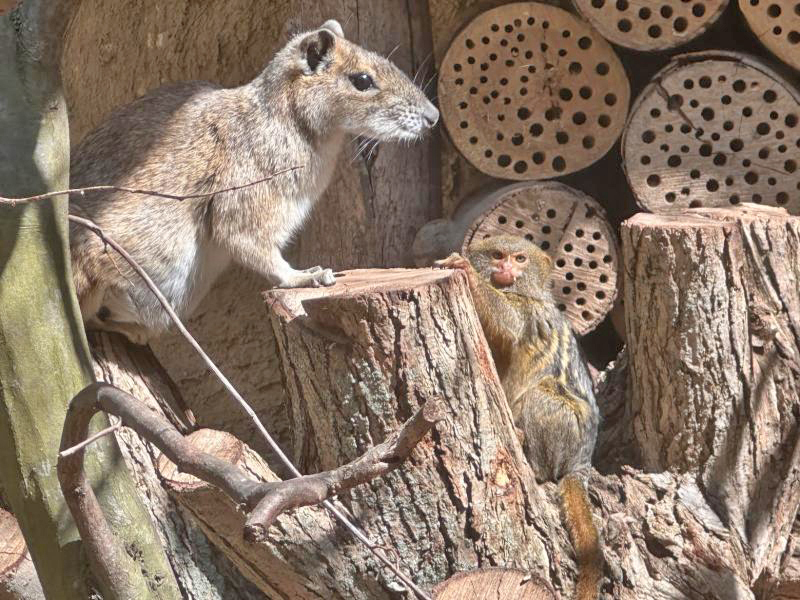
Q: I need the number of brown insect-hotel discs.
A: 5